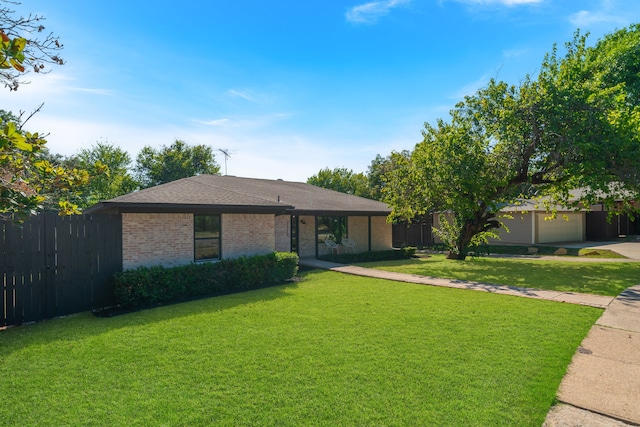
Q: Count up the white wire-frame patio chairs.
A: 2